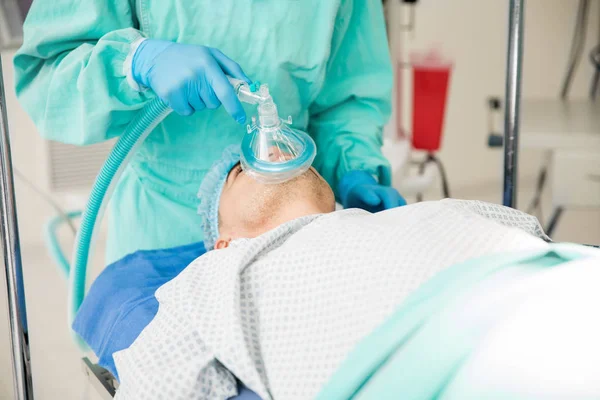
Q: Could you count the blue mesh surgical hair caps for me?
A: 1